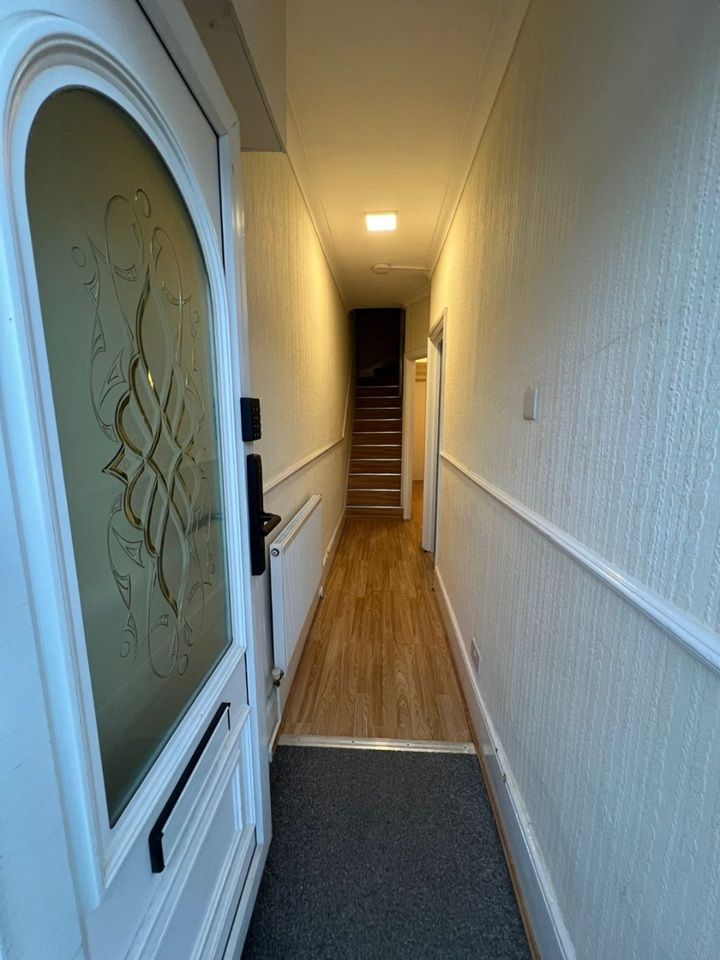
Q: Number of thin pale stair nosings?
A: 10